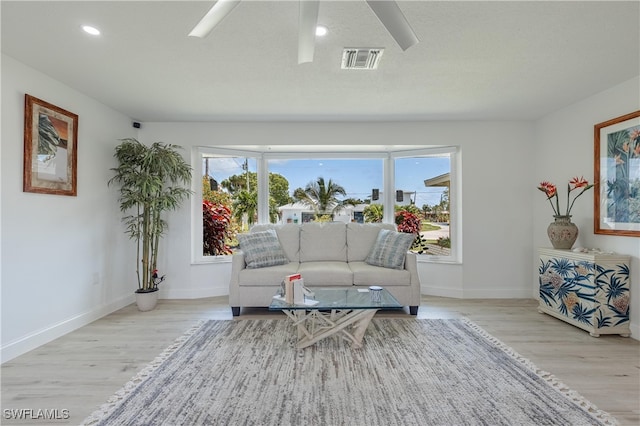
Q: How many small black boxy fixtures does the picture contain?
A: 1